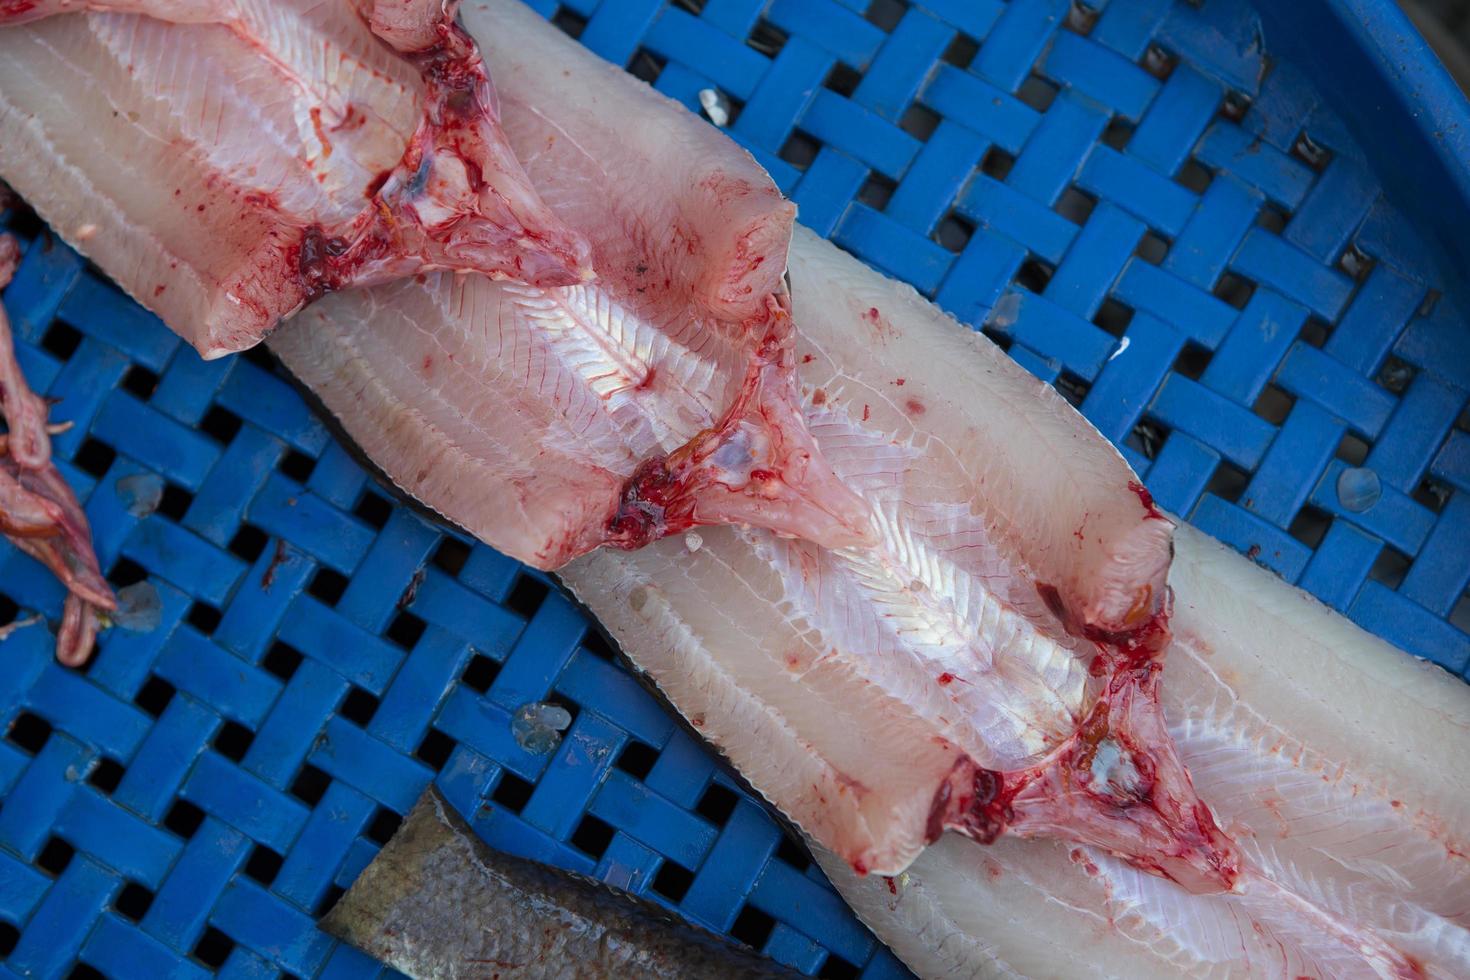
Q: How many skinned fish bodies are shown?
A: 4